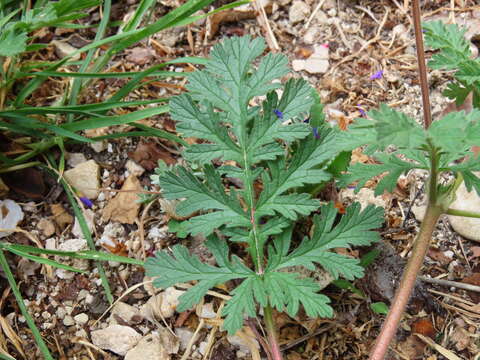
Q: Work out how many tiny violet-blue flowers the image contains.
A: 5